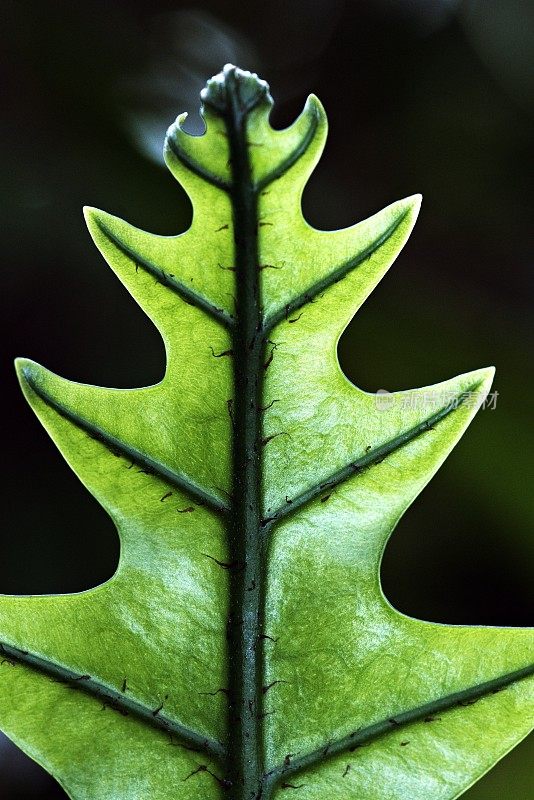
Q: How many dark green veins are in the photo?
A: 9